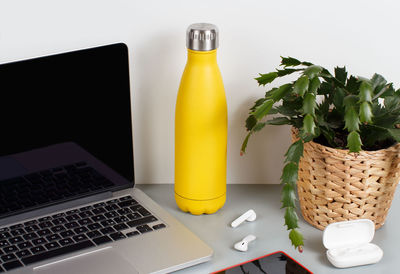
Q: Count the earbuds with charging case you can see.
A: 2